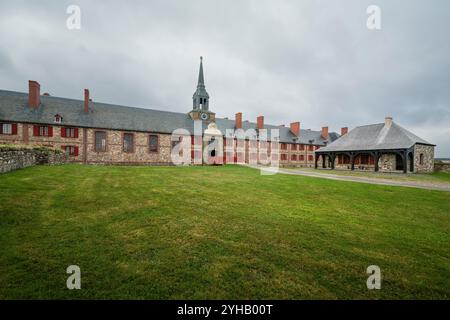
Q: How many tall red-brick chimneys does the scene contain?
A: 7